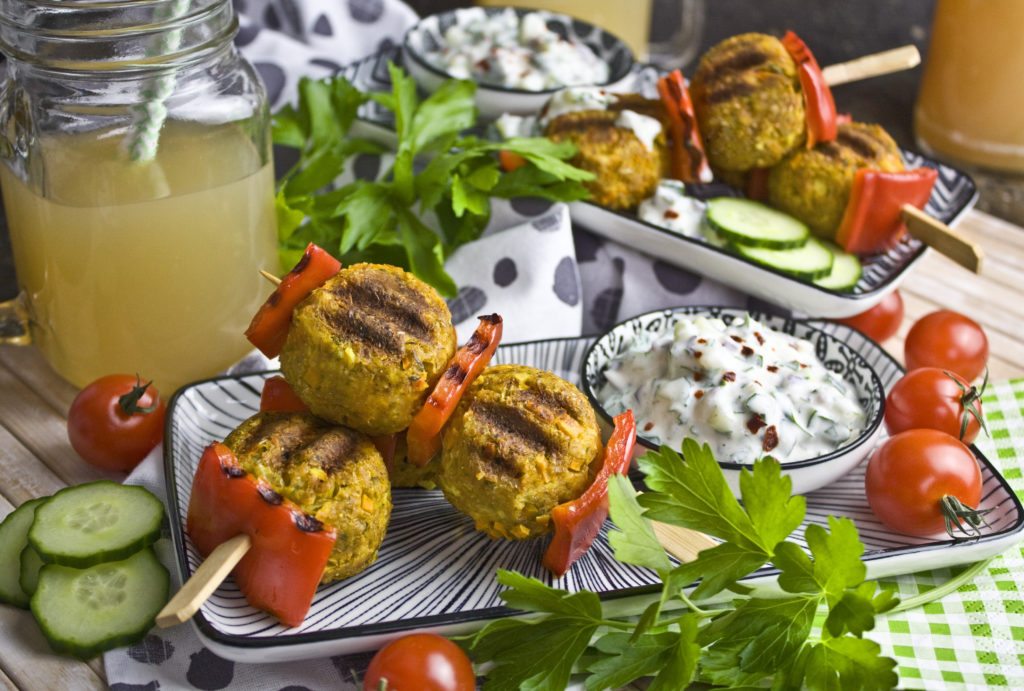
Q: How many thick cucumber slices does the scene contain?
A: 7